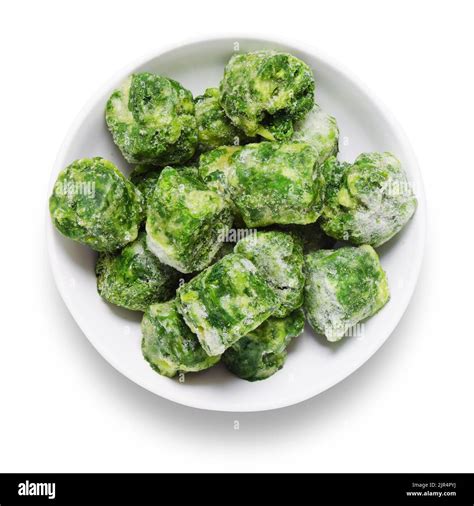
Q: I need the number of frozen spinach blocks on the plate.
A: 15